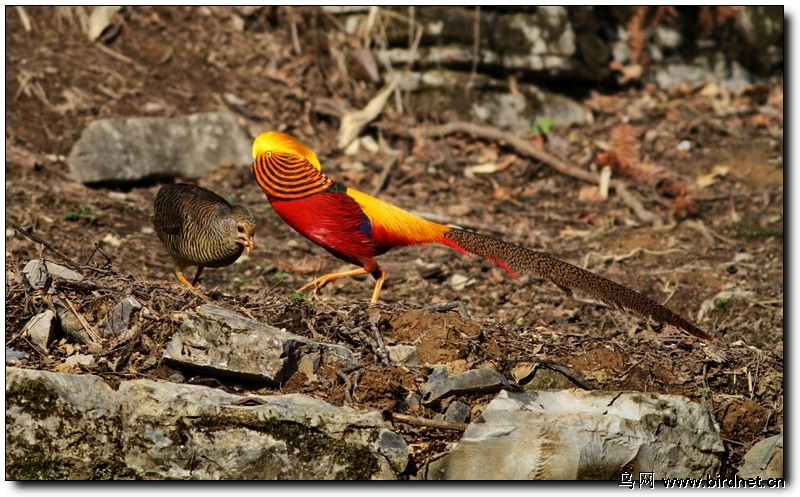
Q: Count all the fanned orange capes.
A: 1